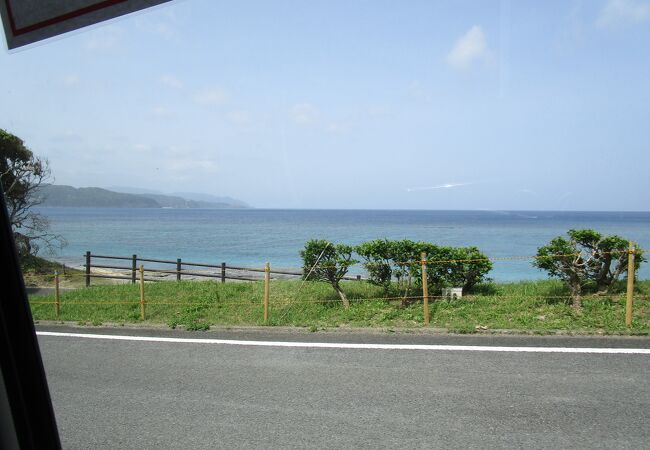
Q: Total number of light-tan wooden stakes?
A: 5